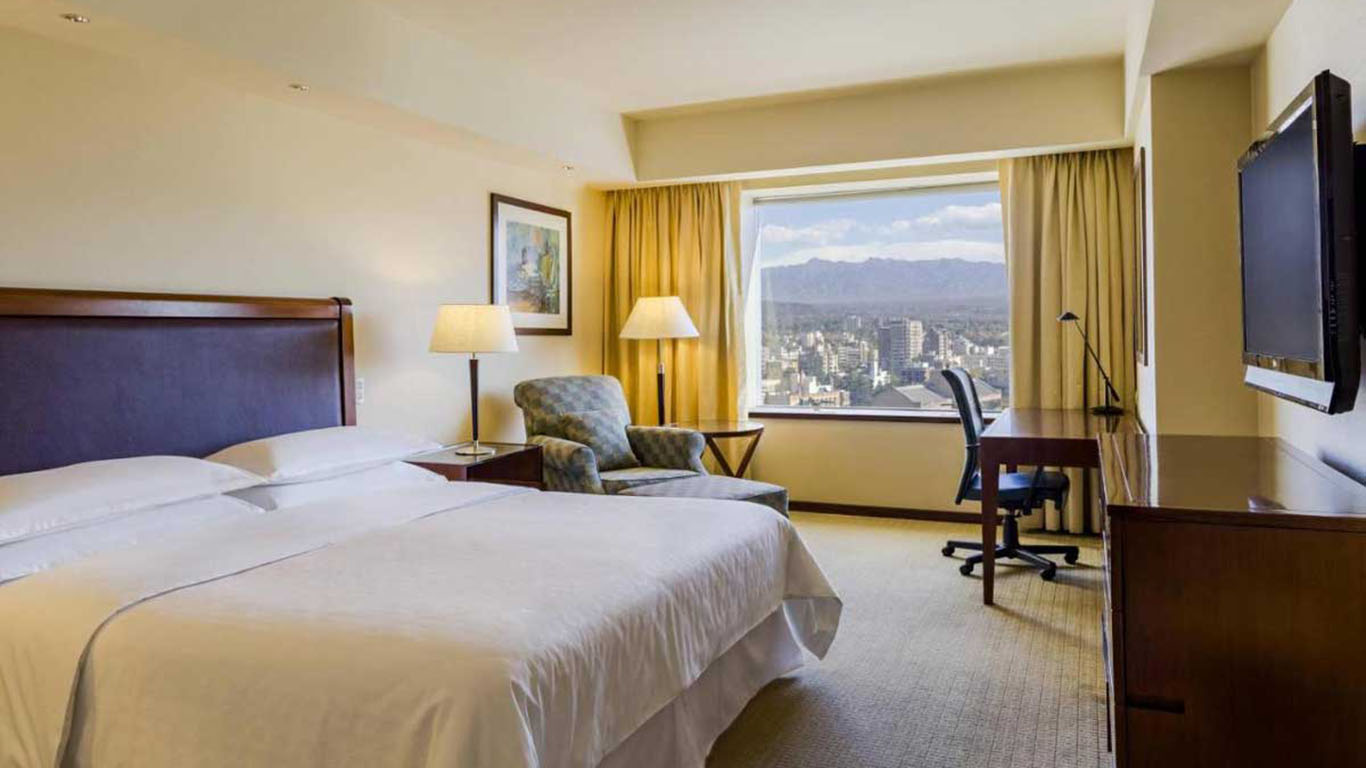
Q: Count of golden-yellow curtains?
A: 2